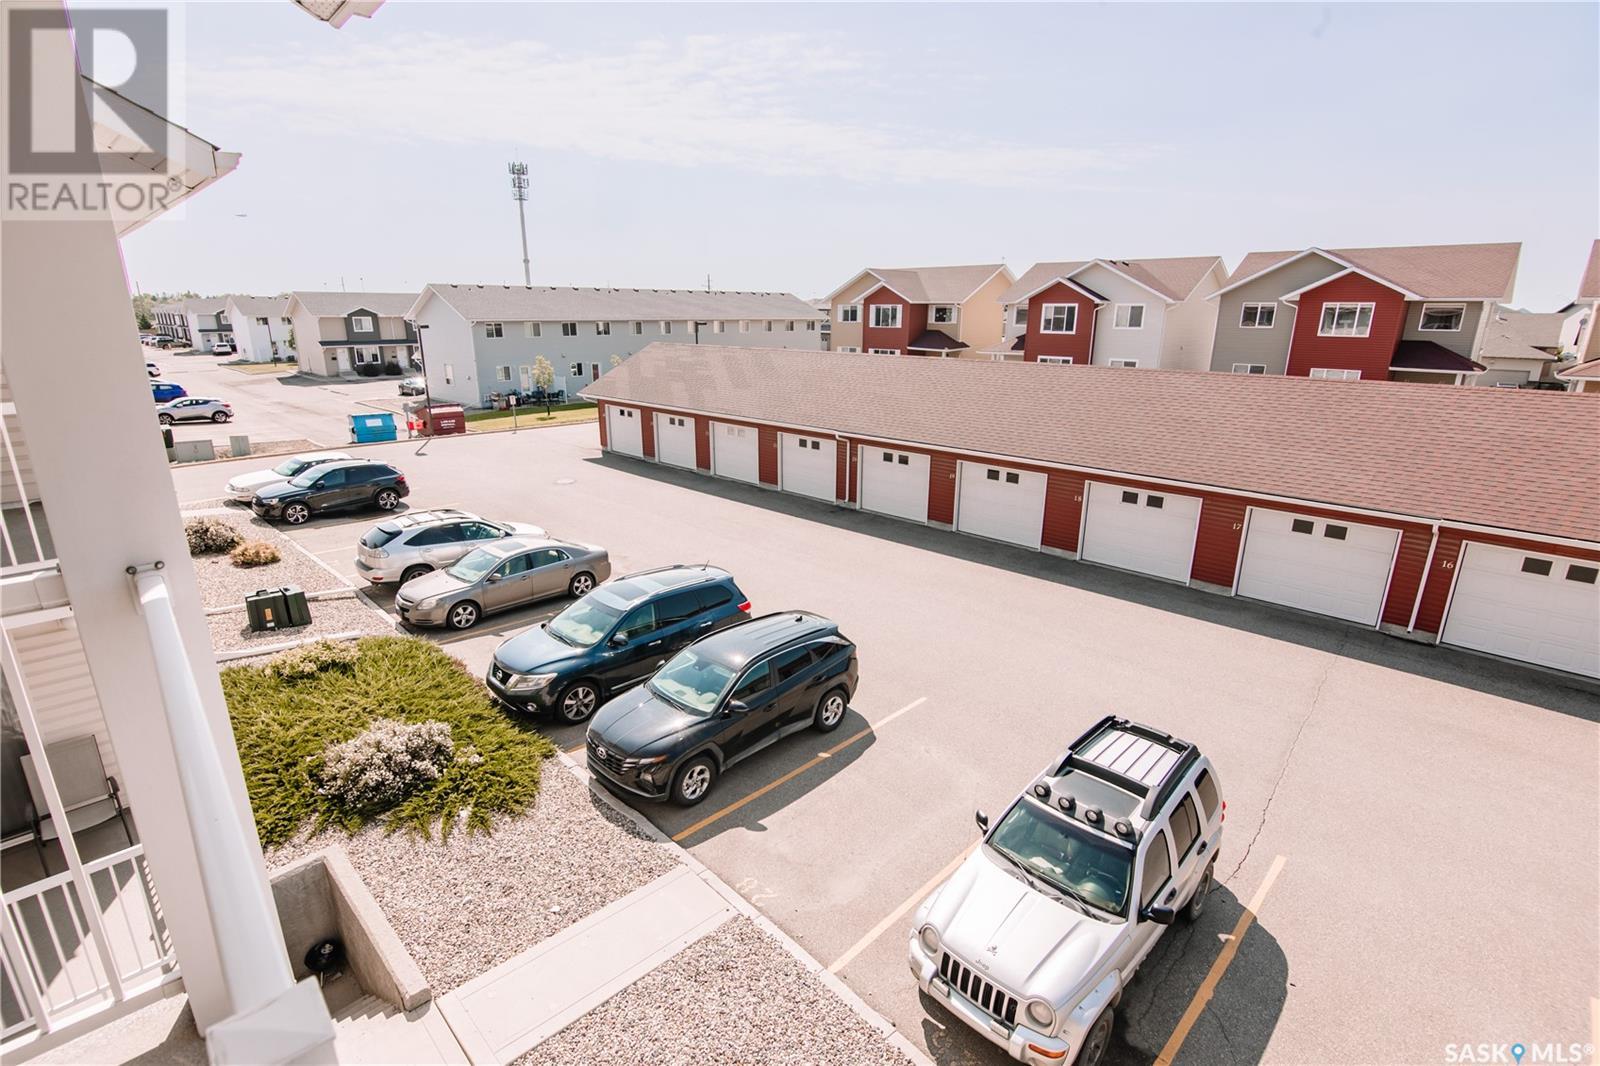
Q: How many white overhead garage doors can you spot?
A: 9